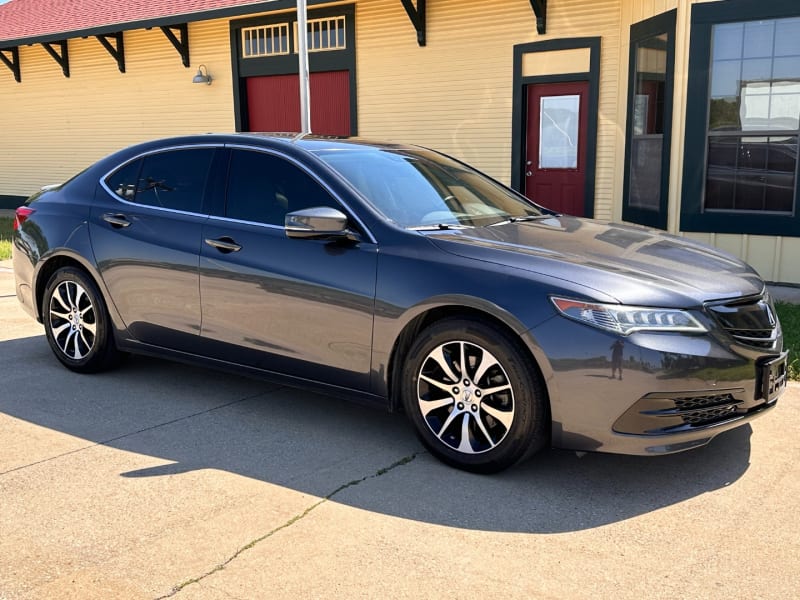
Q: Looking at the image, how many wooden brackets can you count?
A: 6